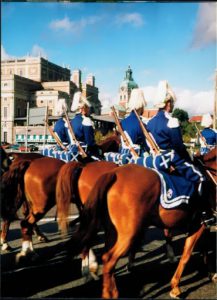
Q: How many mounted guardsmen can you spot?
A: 5